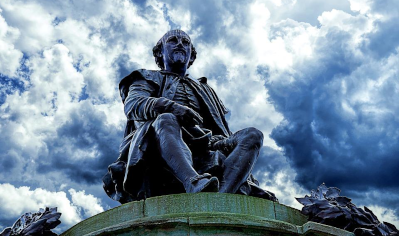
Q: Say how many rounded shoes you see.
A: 1